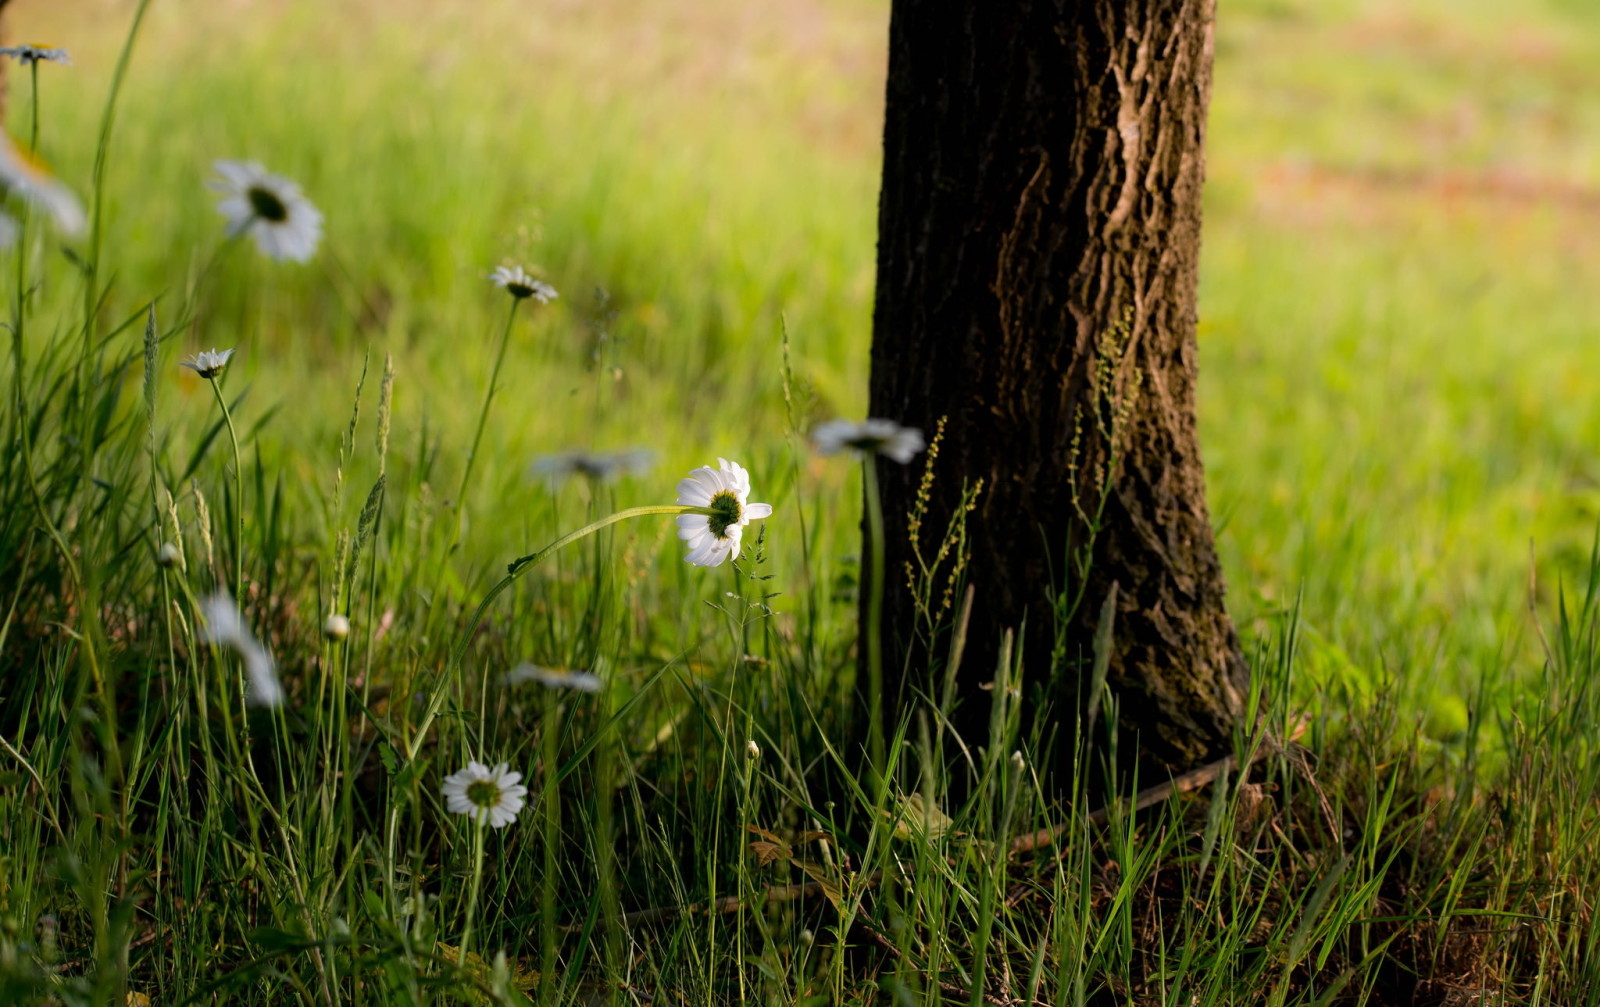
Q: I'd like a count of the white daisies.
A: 11